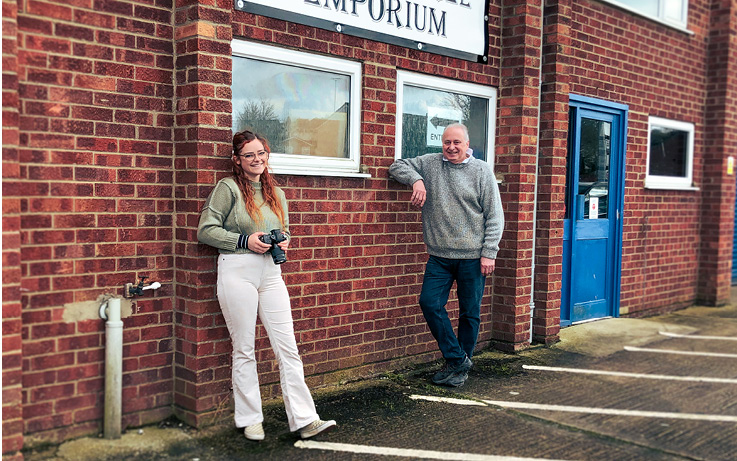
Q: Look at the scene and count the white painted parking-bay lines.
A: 5